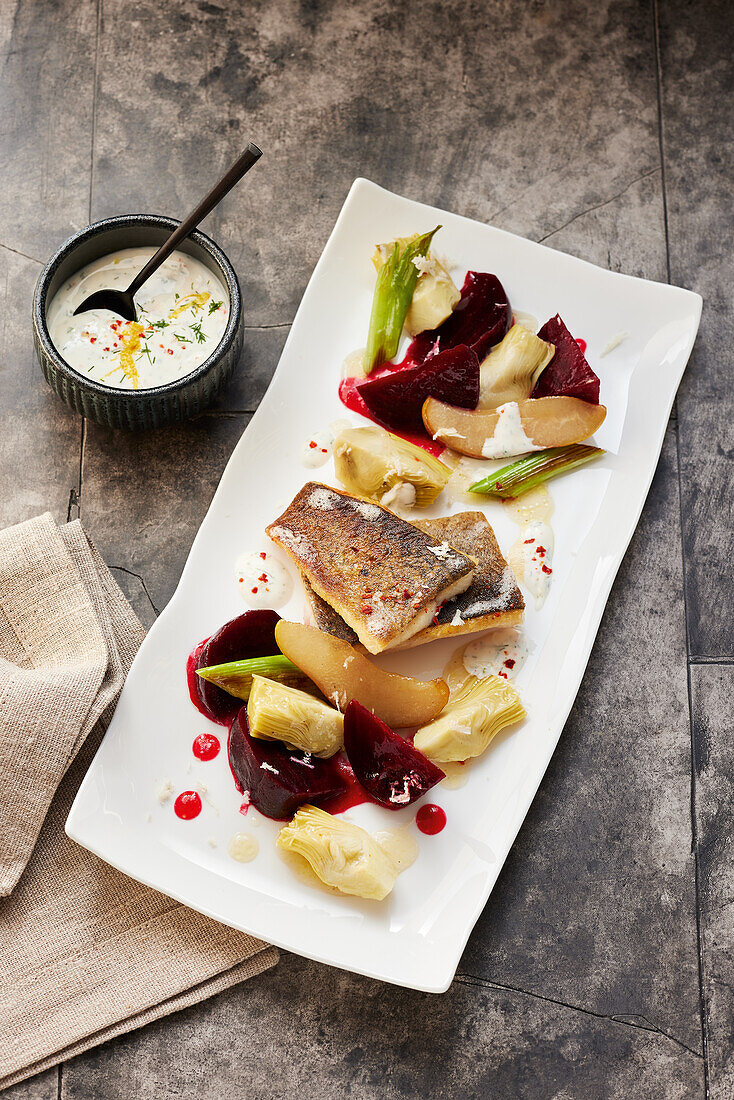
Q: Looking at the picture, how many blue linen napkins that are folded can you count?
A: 0